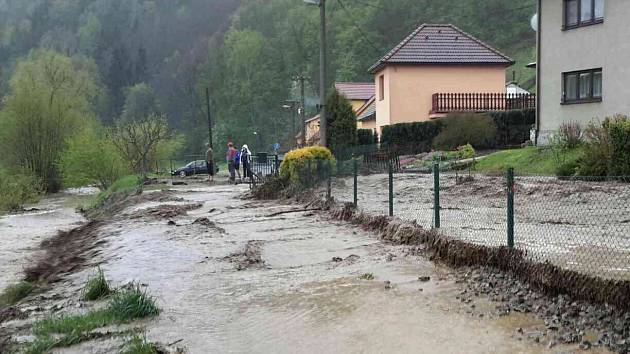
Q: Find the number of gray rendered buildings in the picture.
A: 1